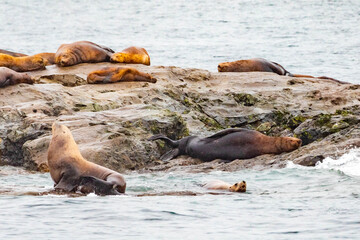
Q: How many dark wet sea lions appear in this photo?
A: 1